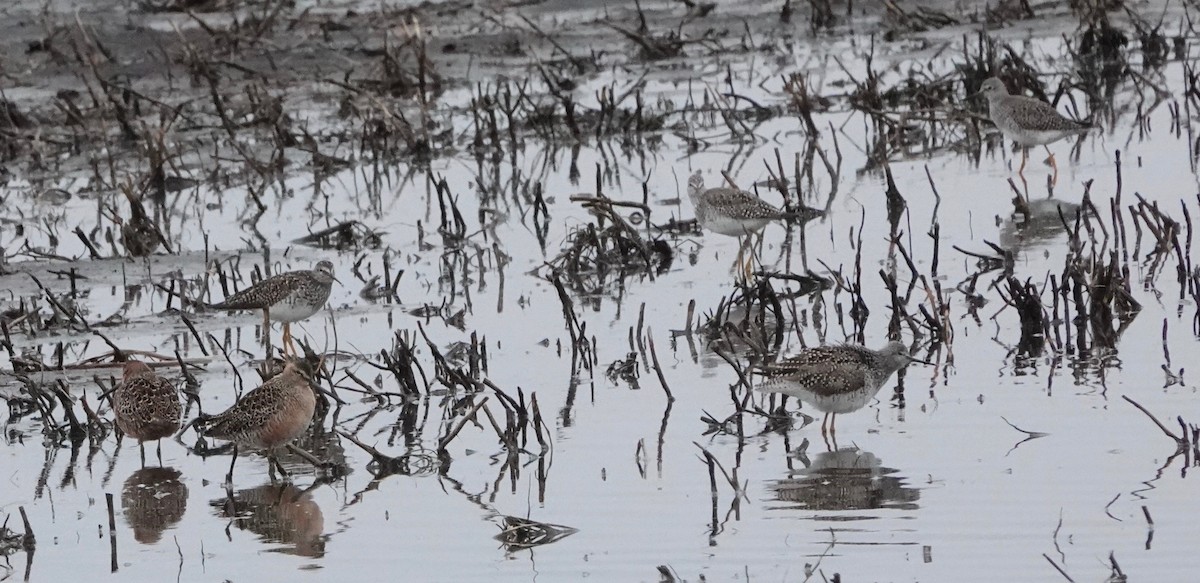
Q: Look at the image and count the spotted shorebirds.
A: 6